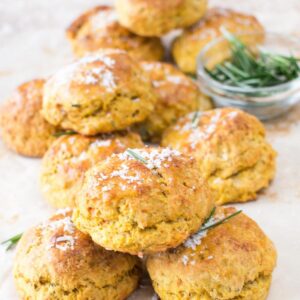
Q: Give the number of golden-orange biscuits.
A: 11